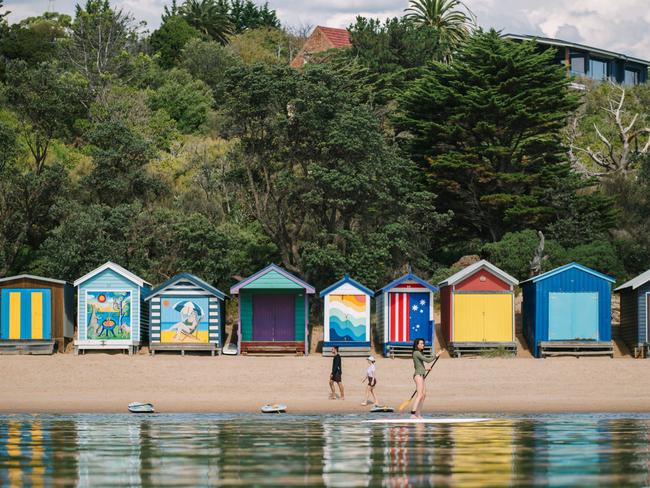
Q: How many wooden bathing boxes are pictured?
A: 9